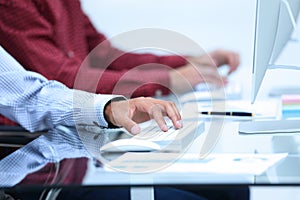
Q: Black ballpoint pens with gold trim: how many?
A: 1